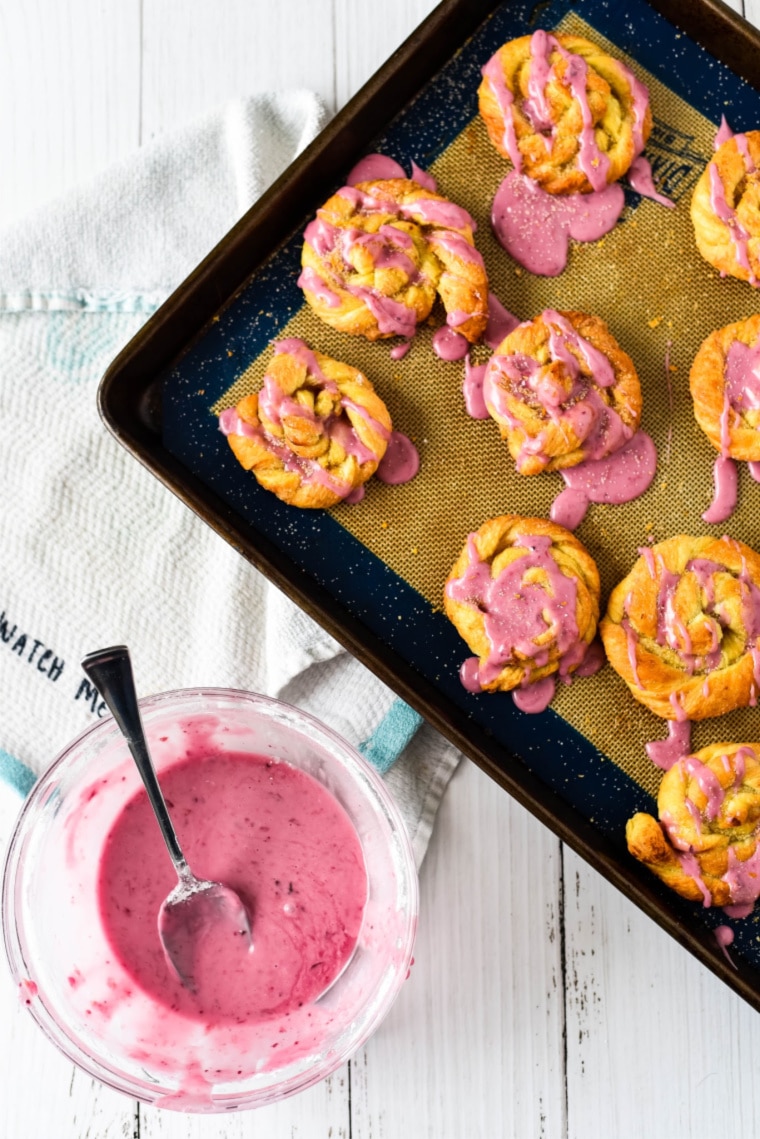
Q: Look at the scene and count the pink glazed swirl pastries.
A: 9